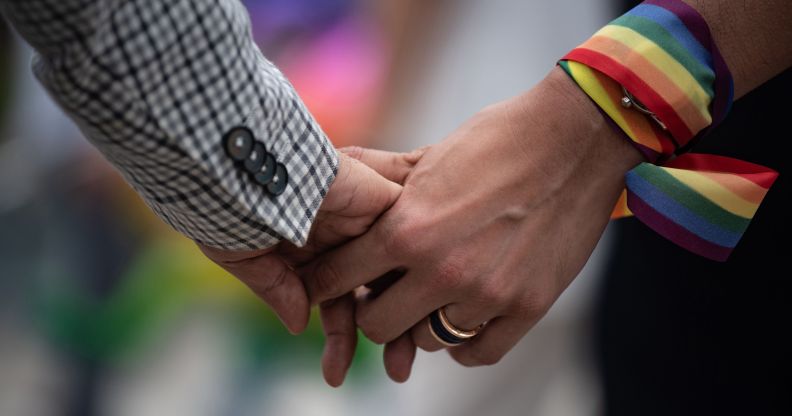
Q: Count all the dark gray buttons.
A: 4